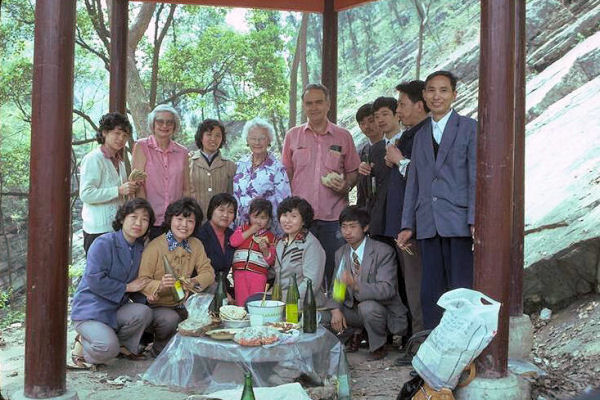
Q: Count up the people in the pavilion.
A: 15